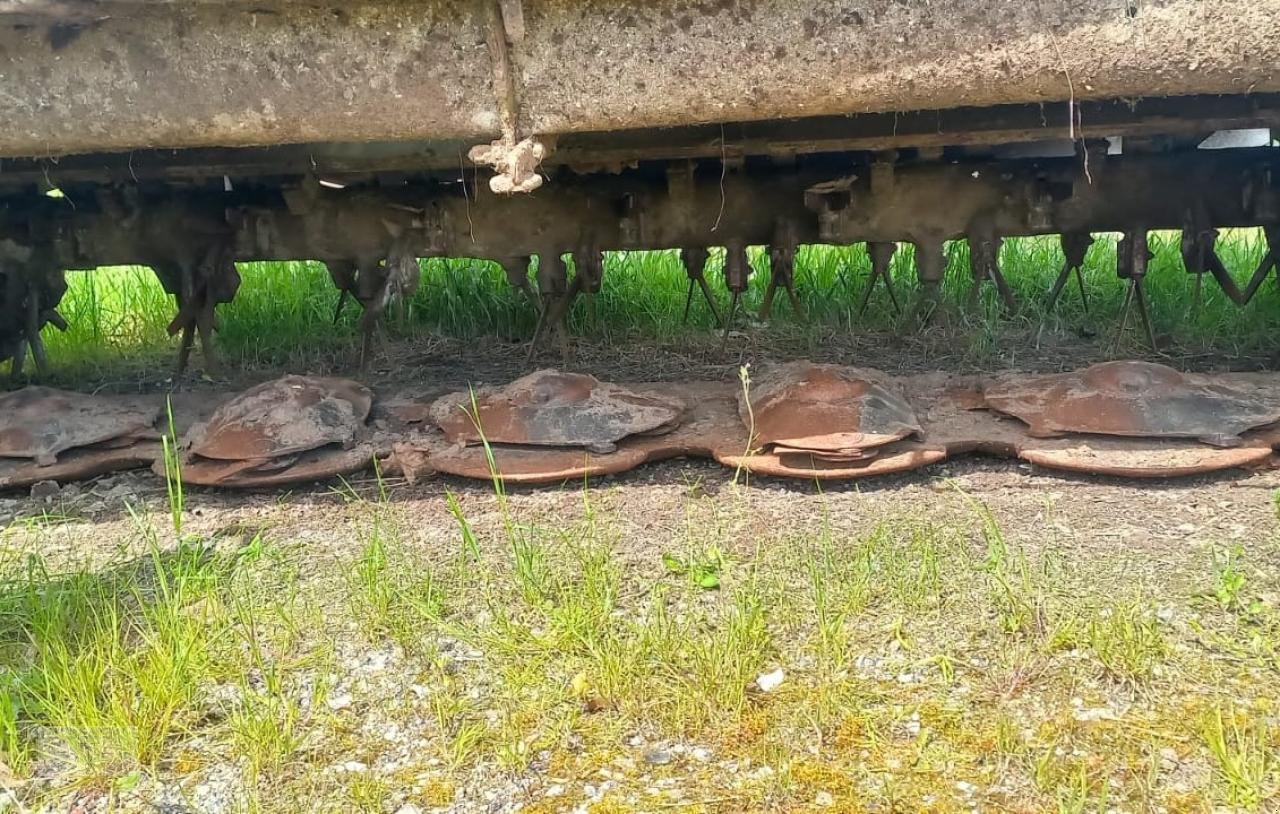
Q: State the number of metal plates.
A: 5